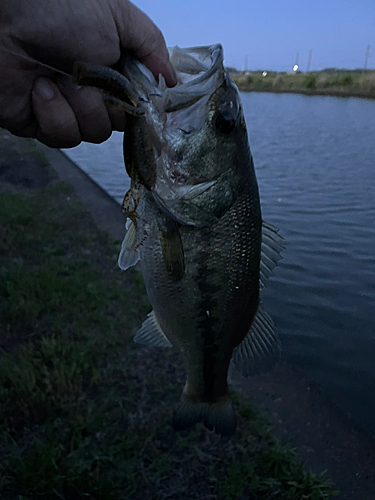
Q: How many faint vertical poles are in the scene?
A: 4